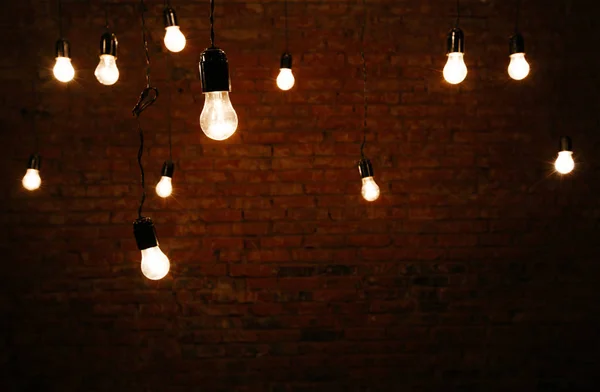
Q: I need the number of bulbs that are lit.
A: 12